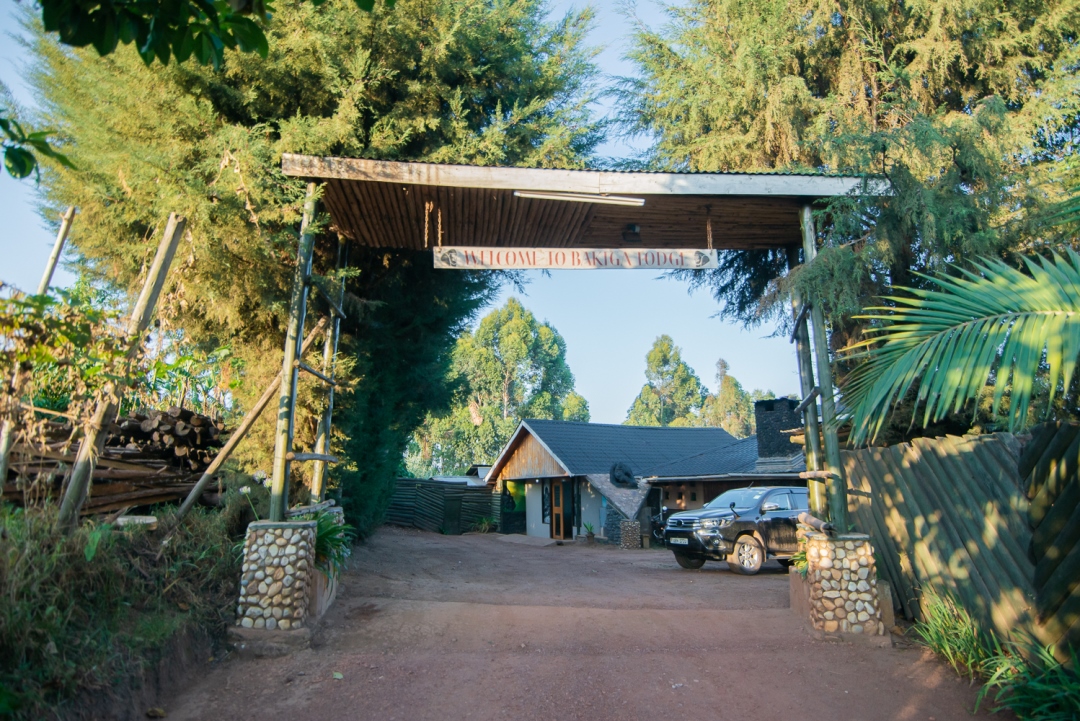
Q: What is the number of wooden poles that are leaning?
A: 3